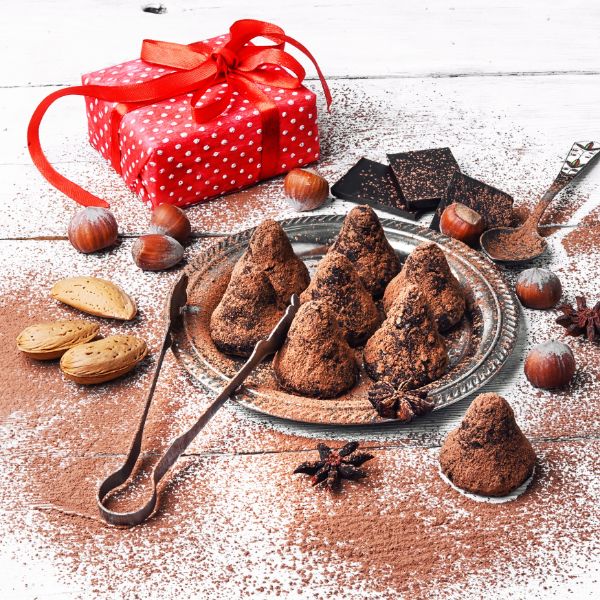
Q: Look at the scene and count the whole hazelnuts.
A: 7